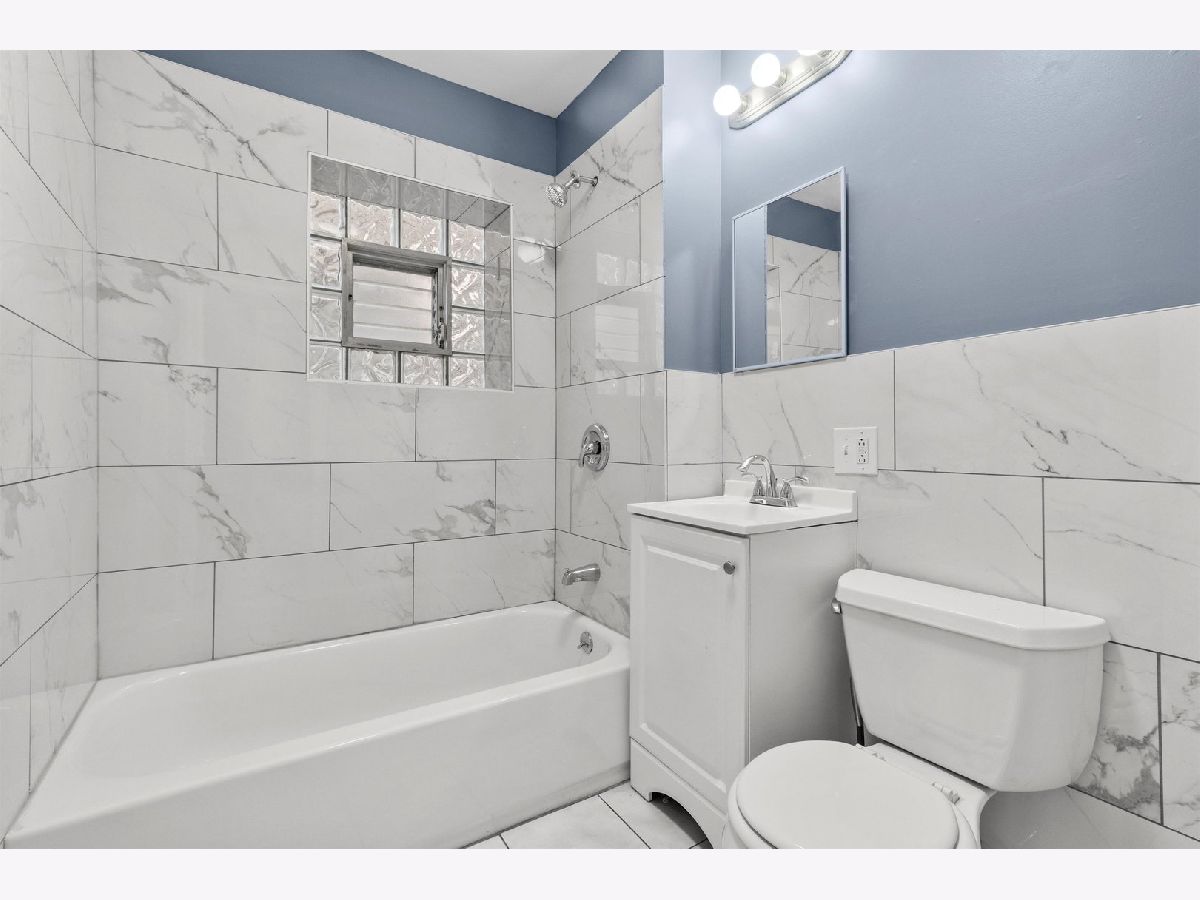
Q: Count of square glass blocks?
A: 12